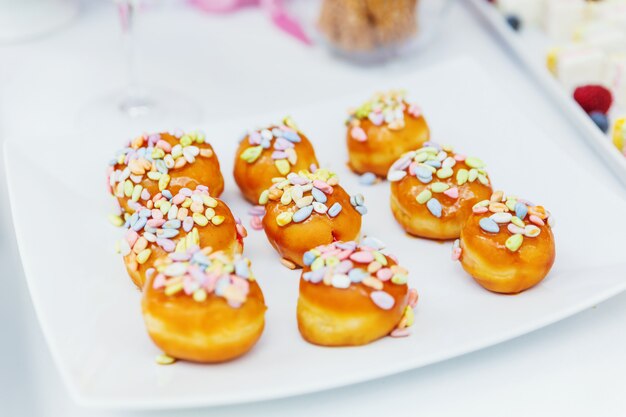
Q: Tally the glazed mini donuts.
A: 9